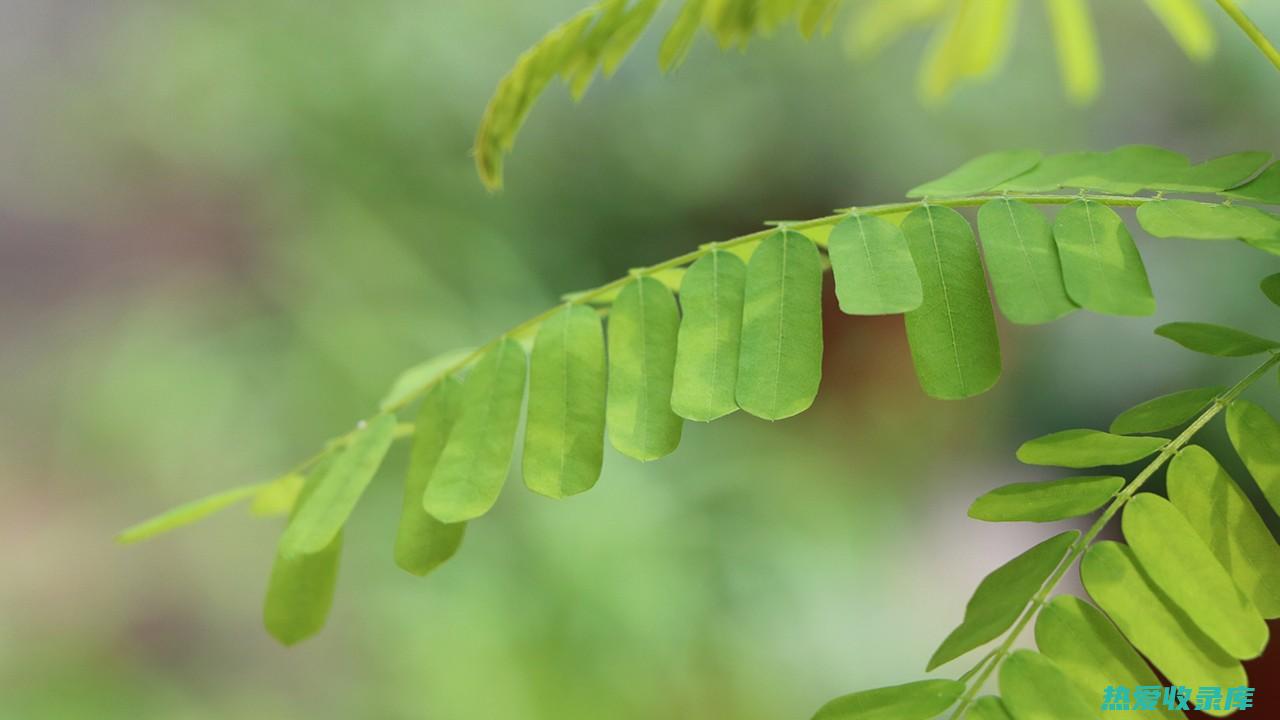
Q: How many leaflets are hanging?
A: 12